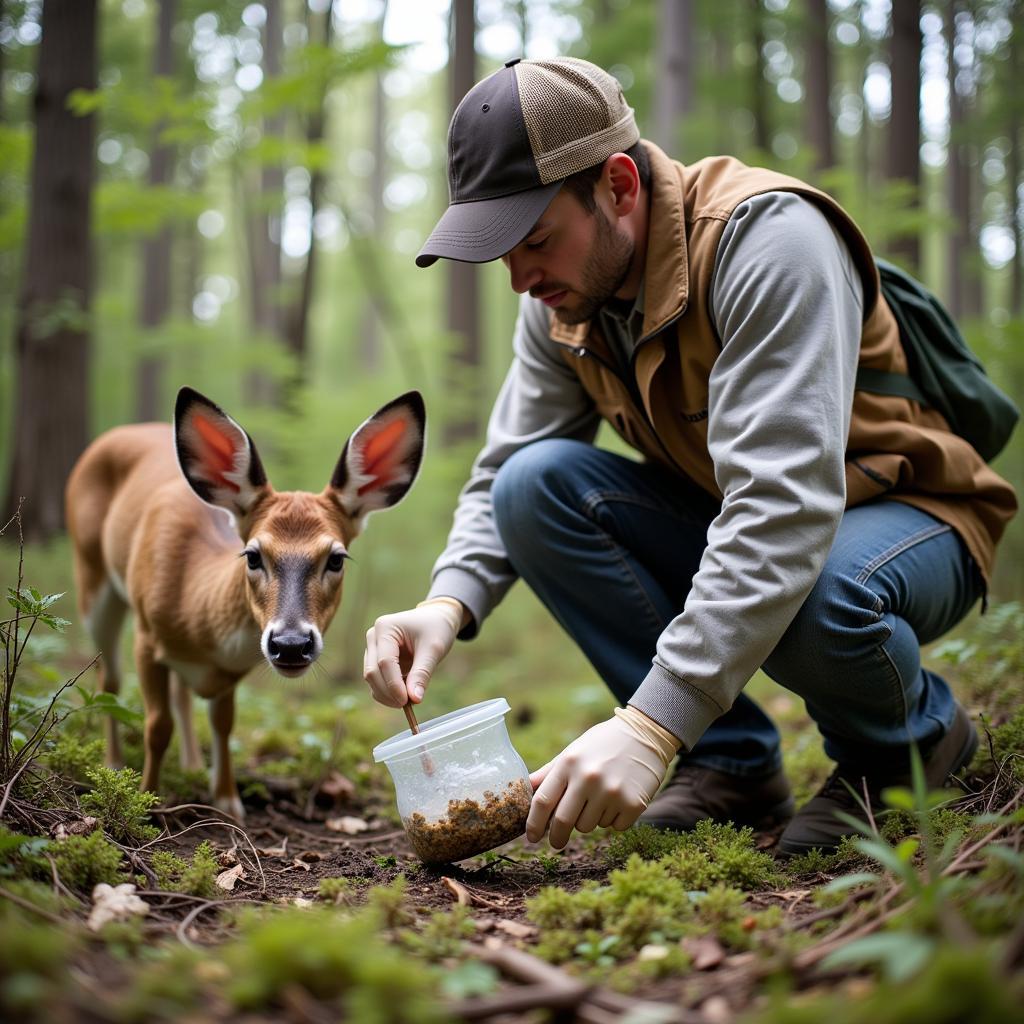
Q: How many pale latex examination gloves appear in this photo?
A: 2